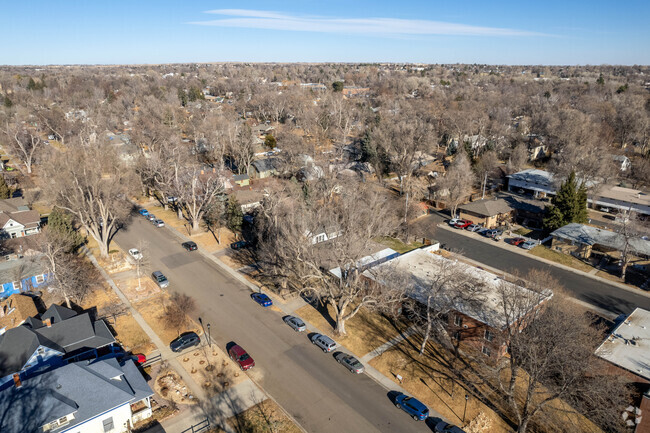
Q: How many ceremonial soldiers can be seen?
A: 0